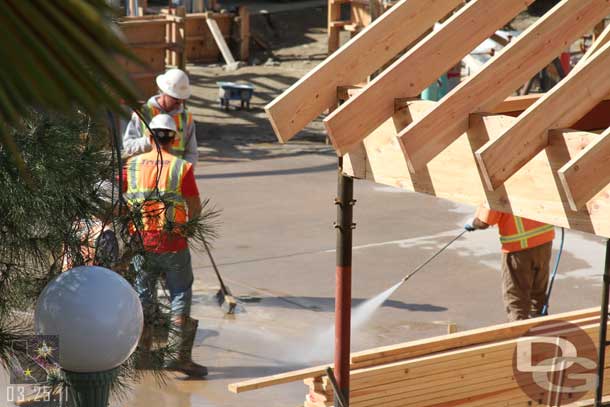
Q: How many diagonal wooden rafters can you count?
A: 5